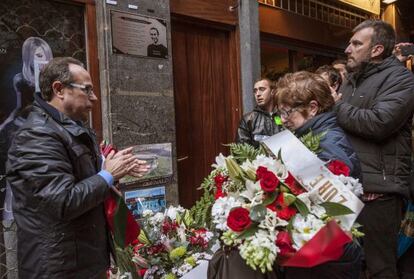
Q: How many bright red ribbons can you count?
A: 1